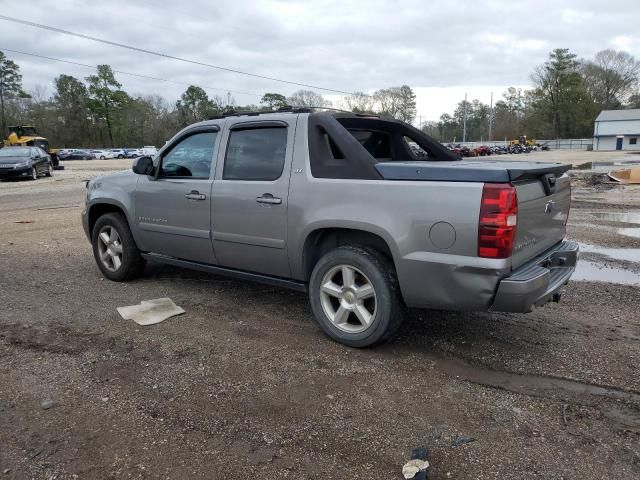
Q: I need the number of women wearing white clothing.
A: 0